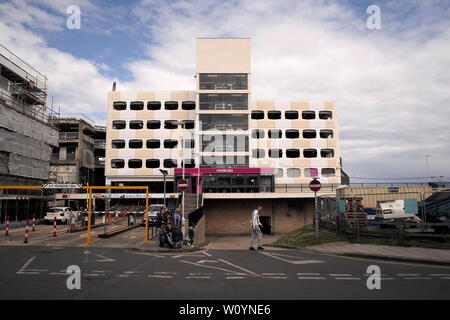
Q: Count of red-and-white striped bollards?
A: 4